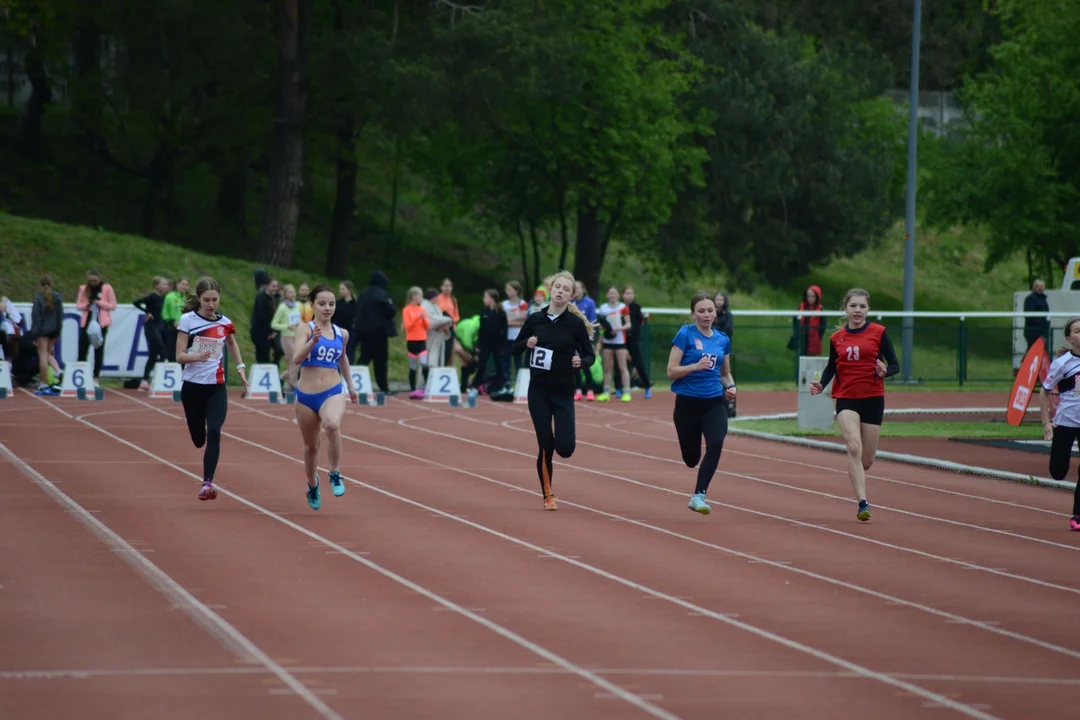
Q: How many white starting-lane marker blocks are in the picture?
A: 7